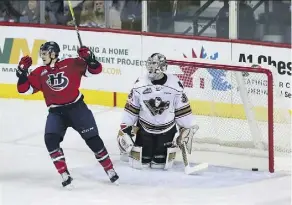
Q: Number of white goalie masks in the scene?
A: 1